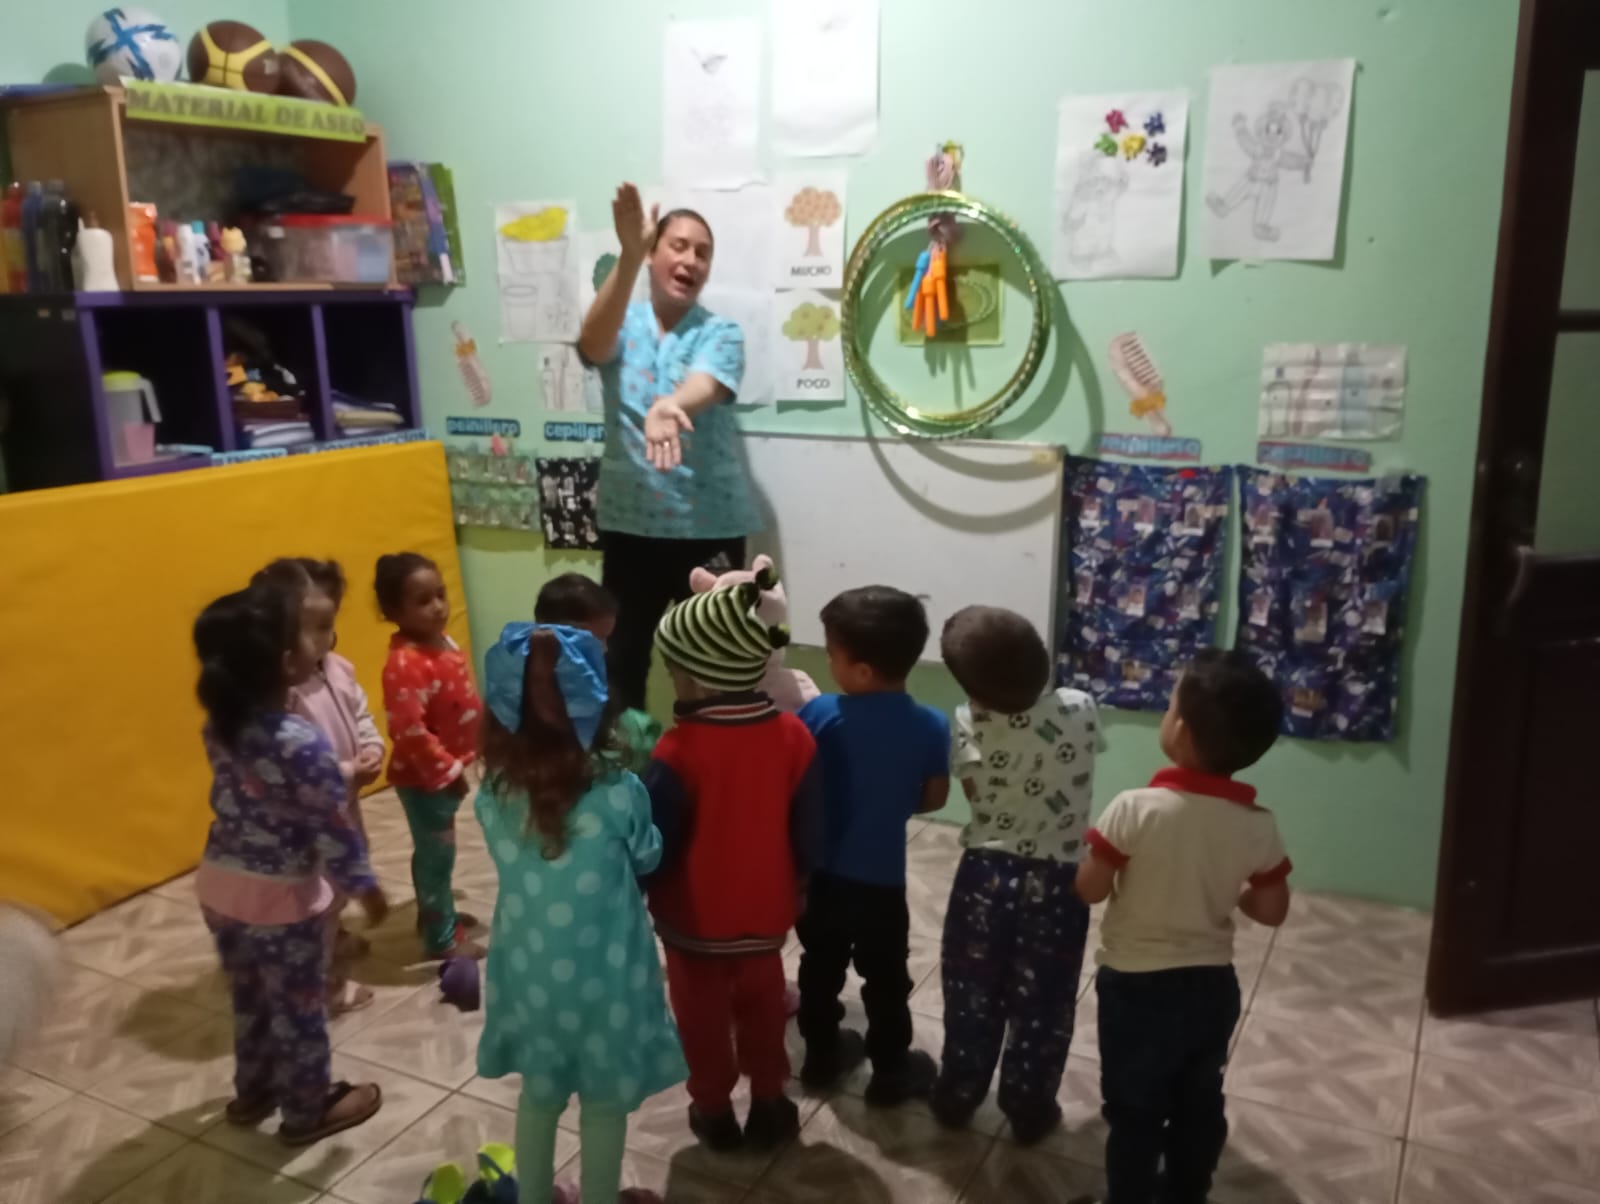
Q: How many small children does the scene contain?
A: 10